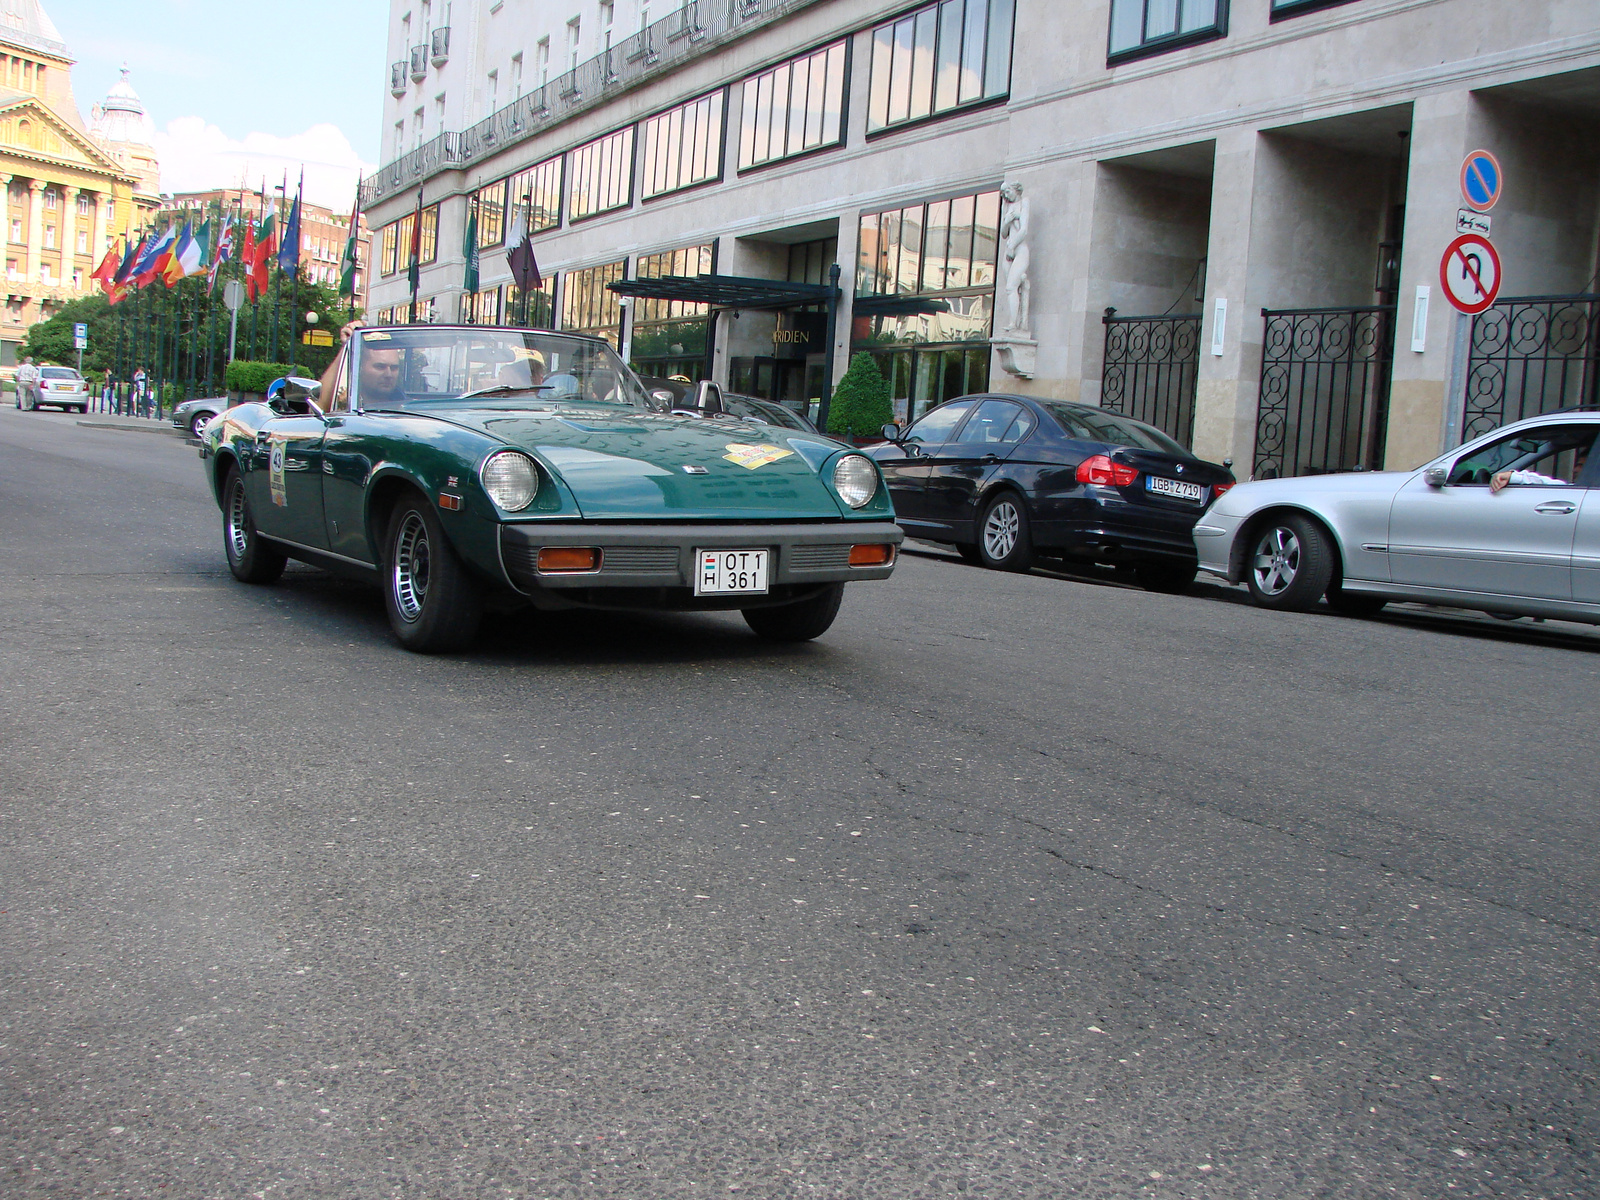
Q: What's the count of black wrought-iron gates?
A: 3